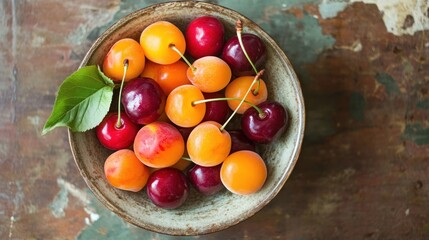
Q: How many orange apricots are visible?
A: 10